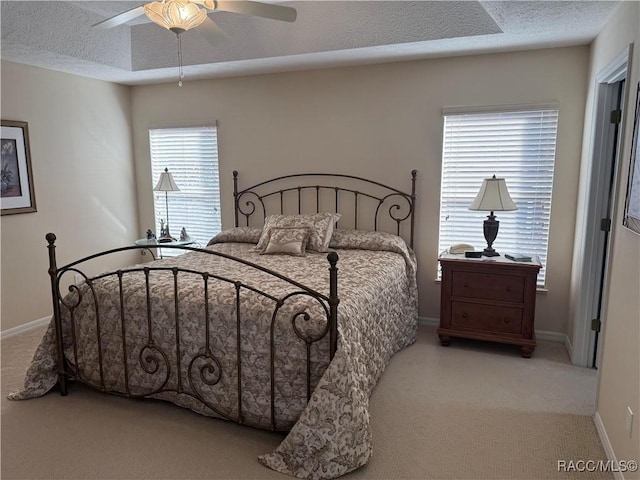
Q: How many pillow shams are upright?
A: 2